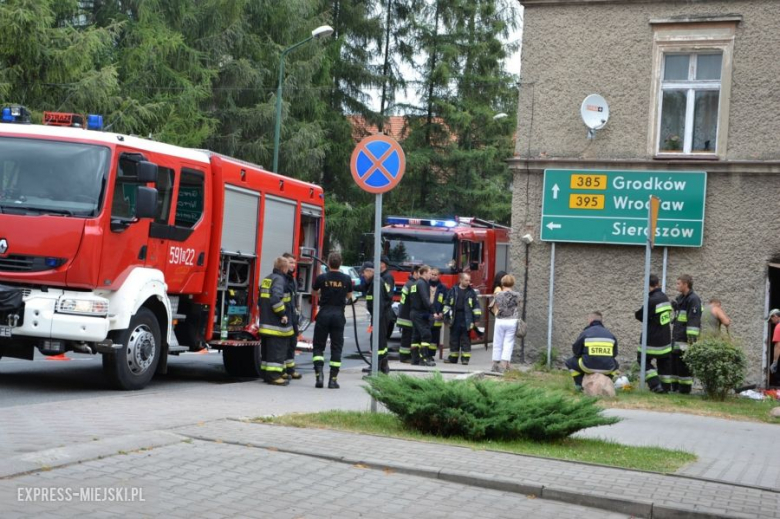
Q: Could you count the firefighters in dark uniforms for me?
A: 12